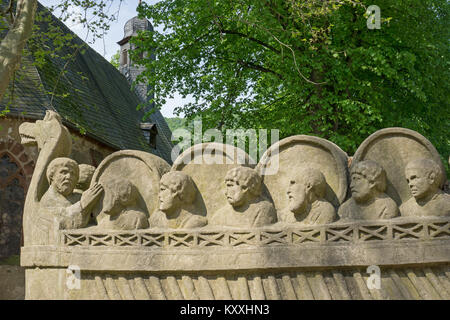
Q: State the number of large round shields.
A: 4